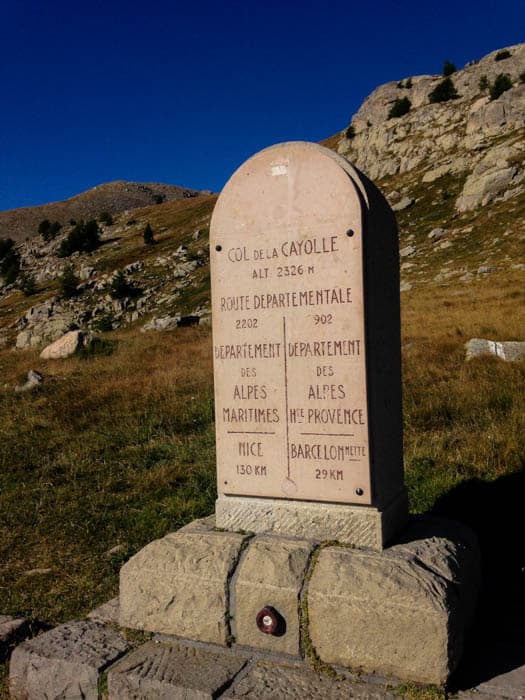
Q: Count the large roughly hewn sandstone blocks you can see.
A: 3